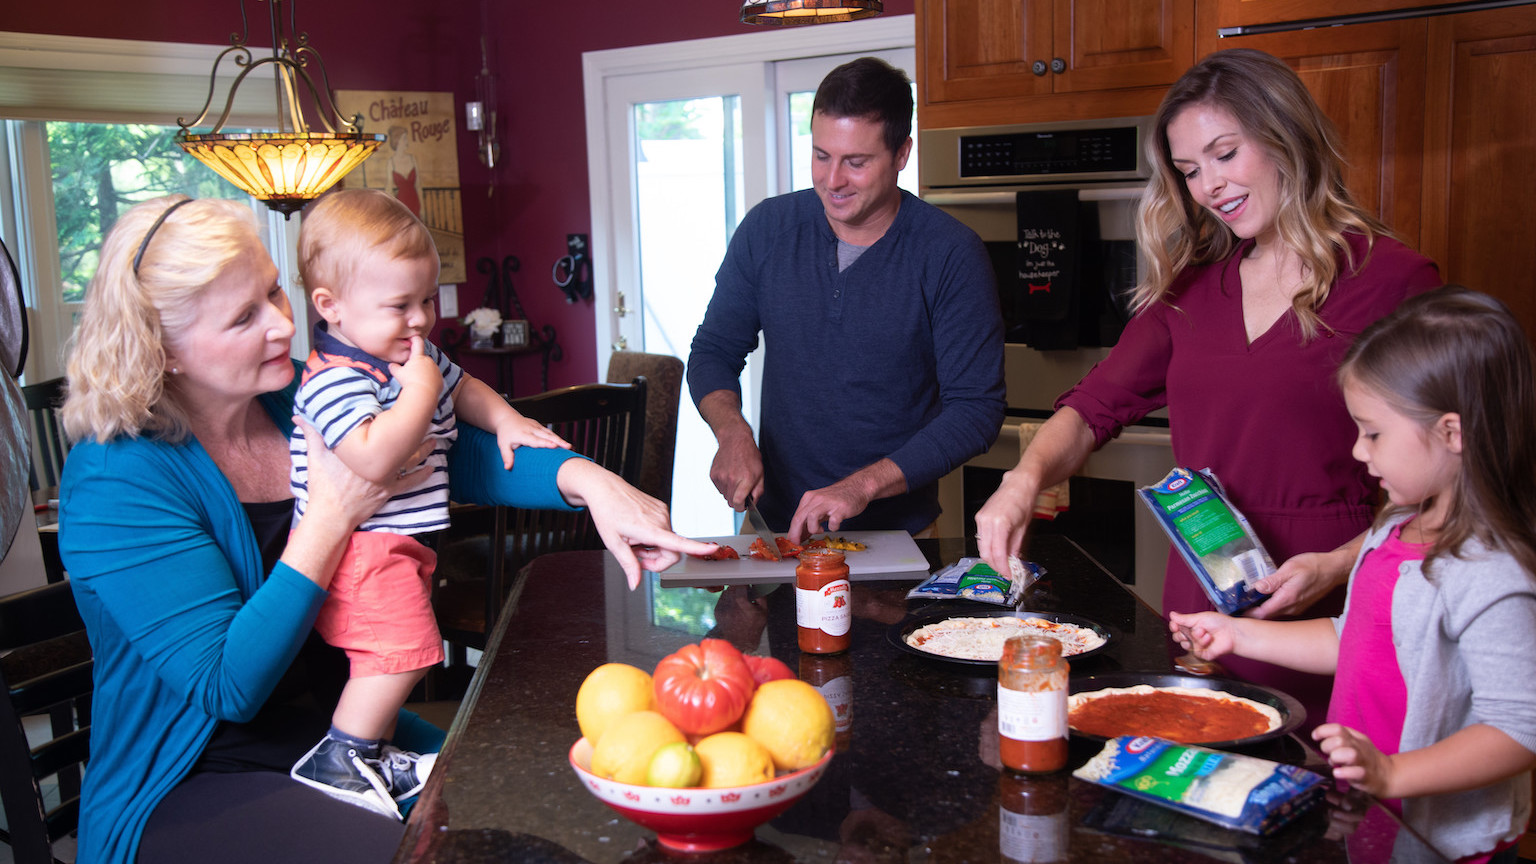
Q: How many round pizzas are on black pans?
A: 2